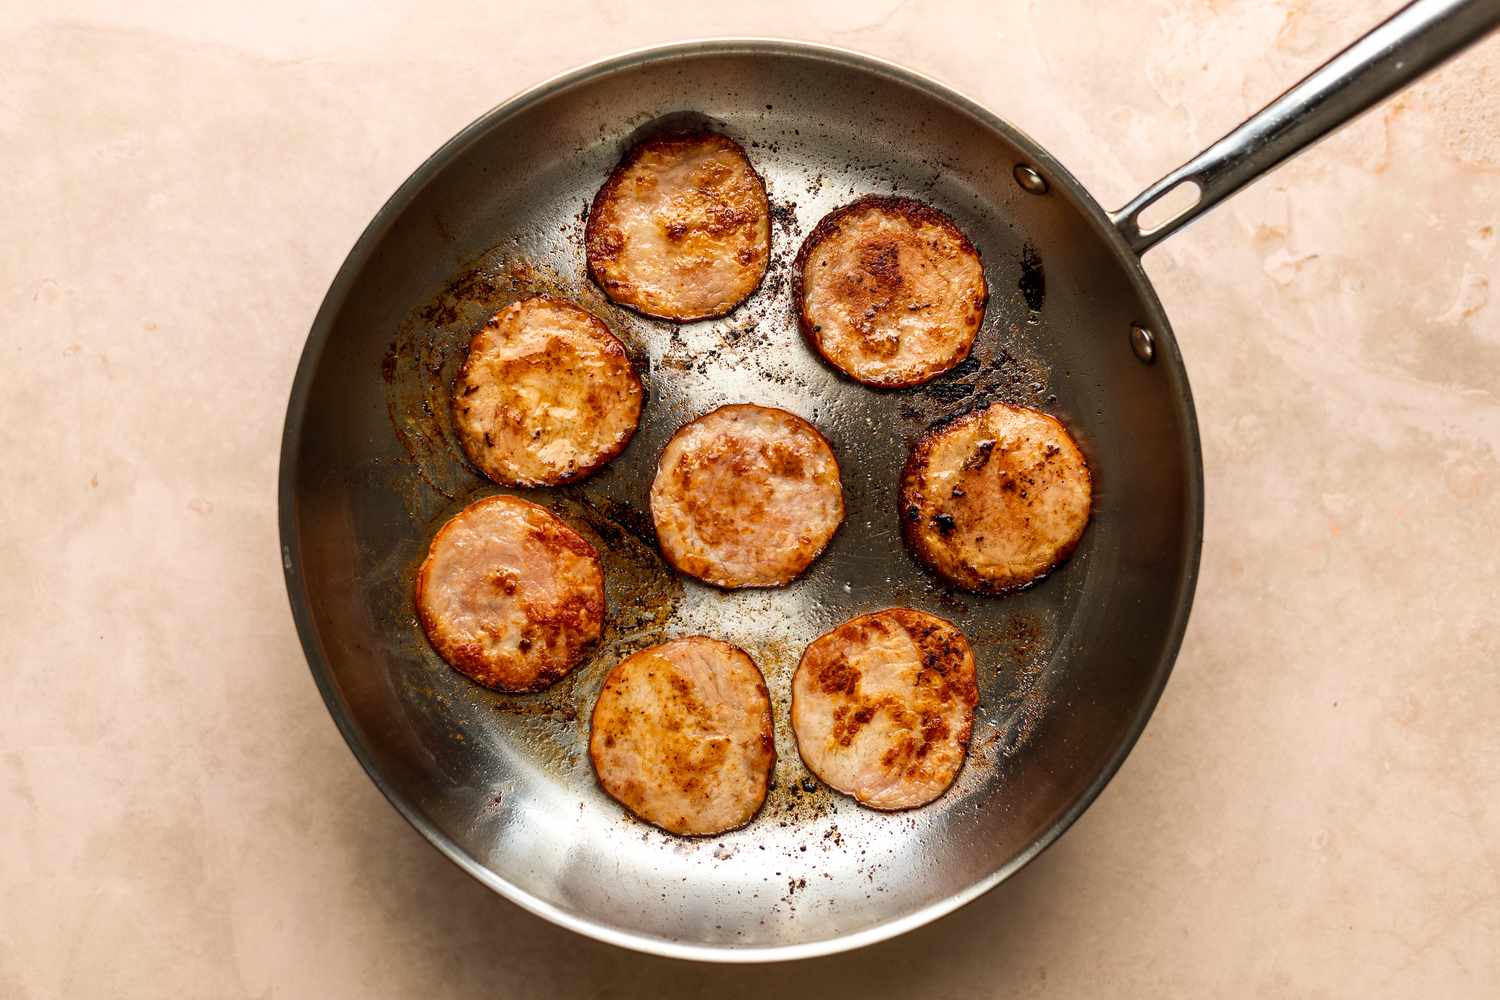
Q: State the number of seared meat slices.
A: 8